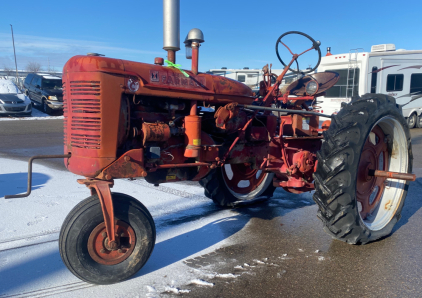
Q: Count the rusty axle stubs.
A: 1